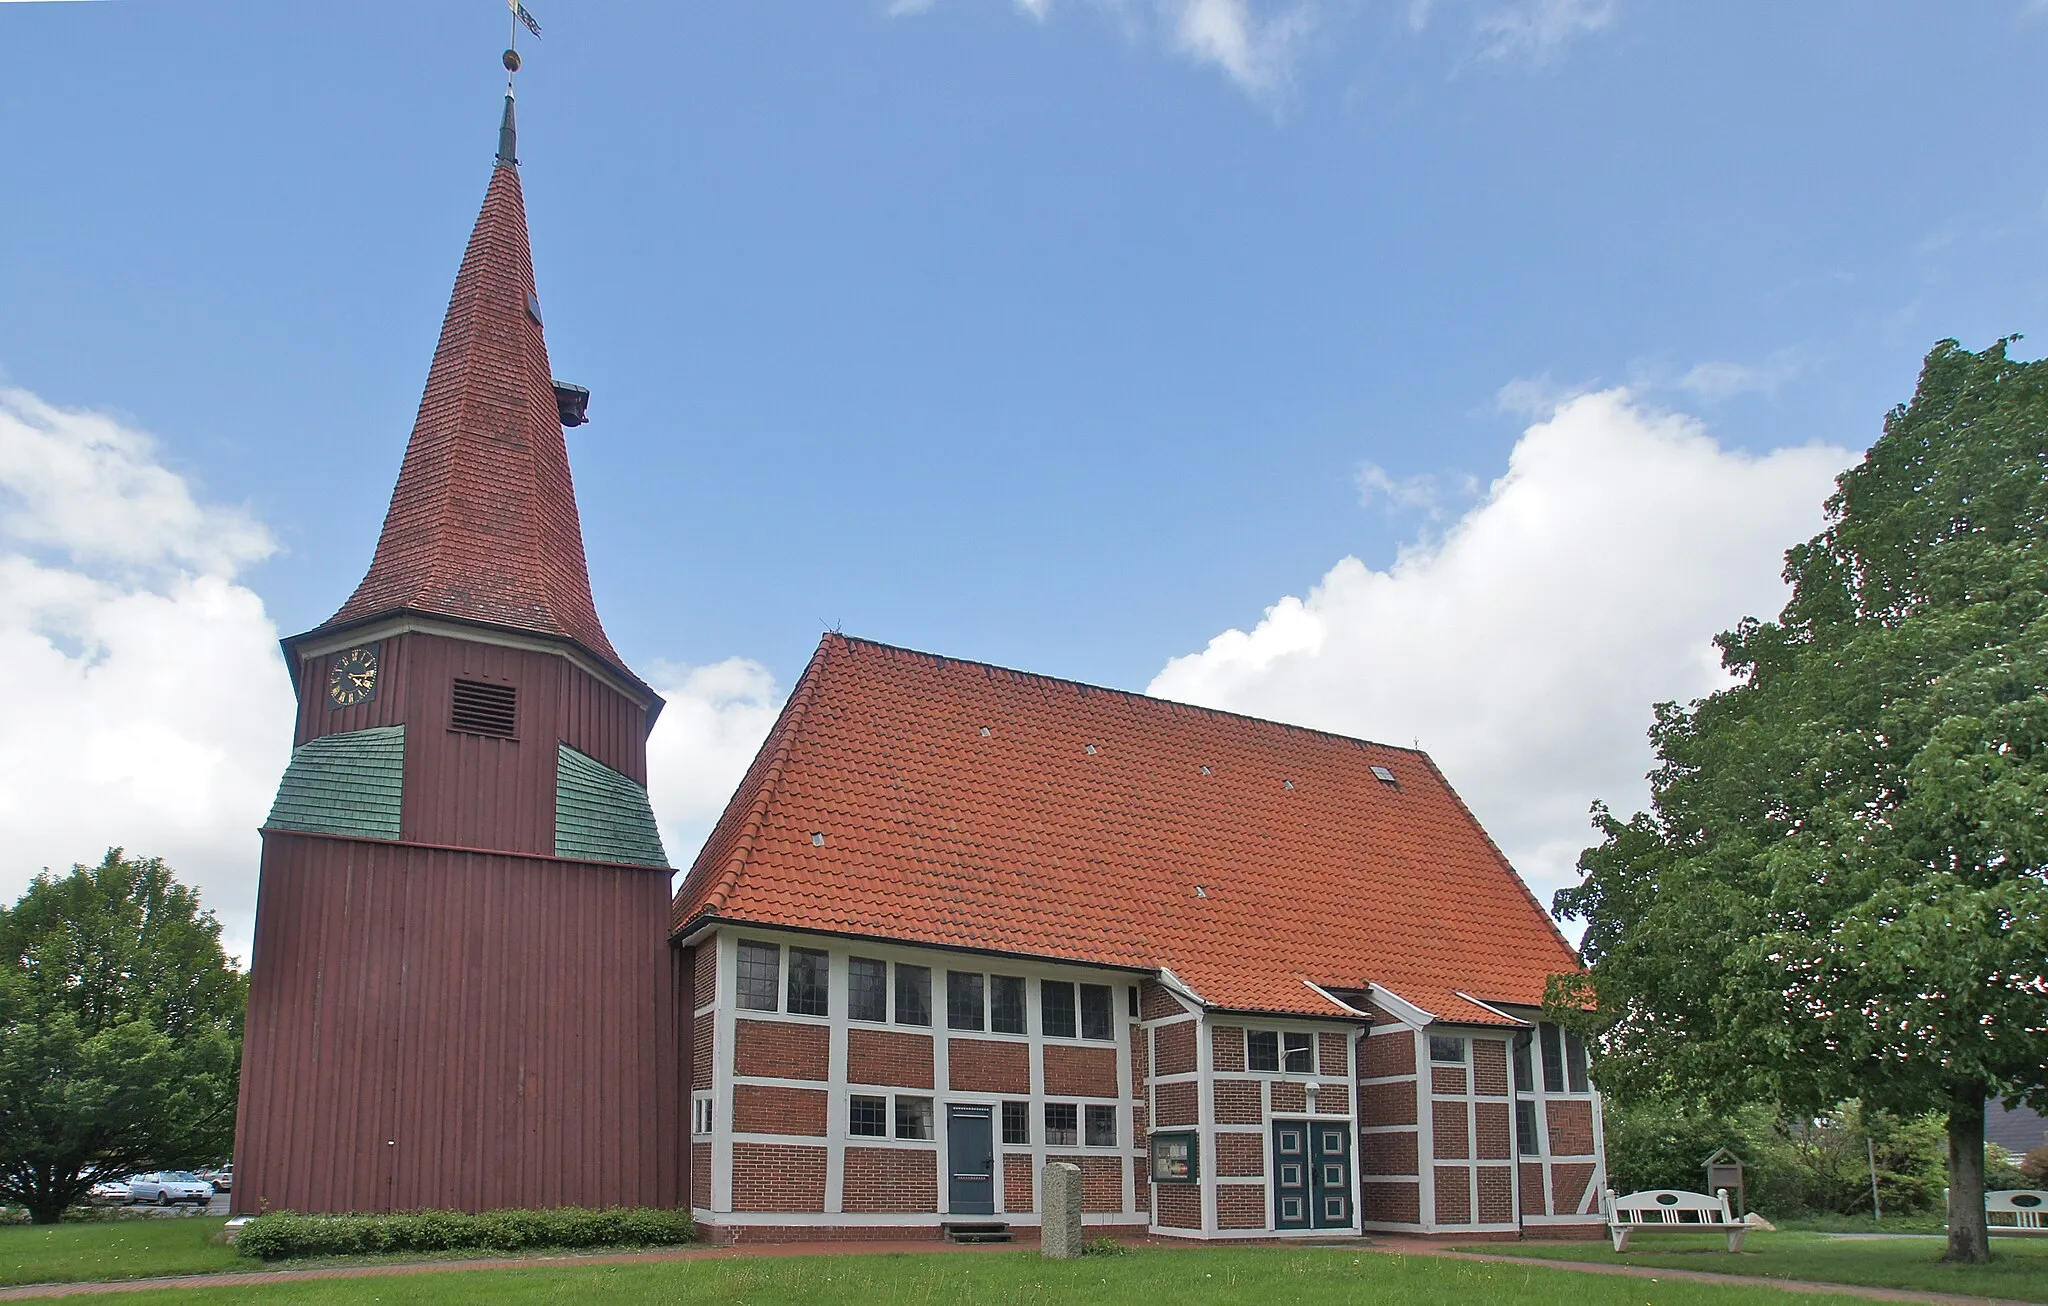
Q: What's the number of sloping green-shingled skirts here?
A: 2